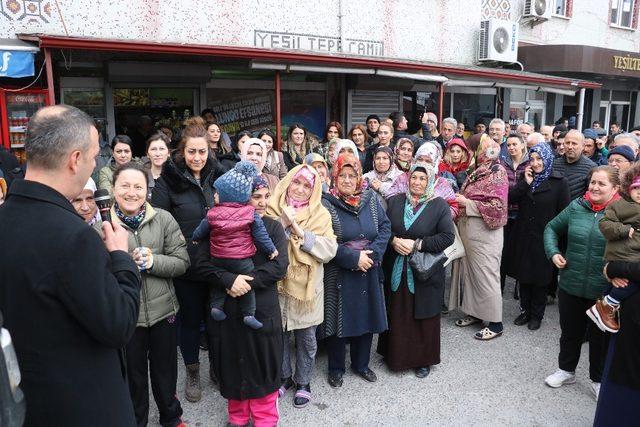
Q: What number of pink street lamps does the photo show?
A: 0